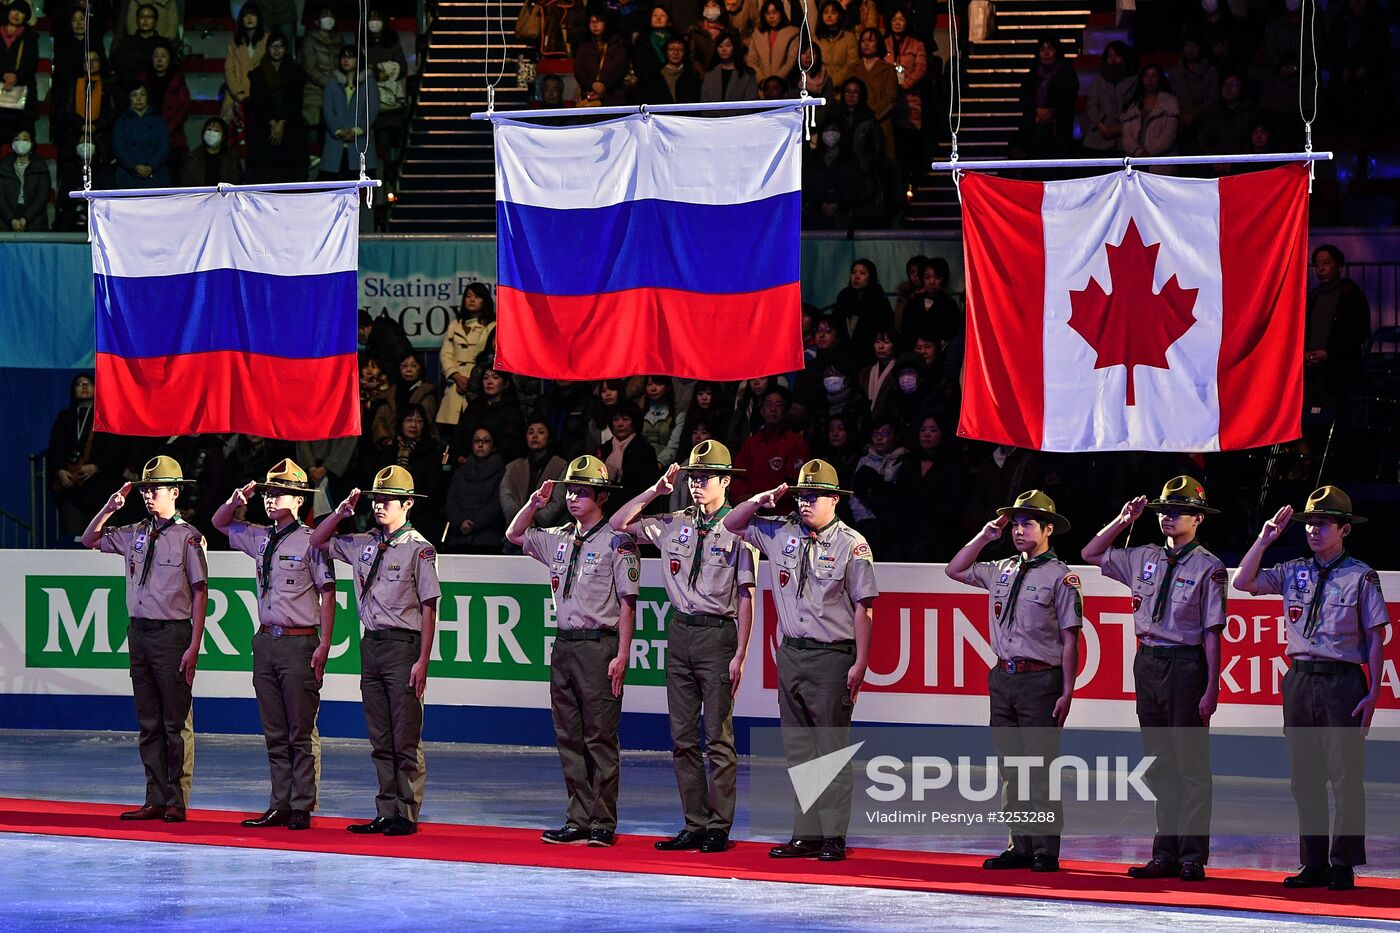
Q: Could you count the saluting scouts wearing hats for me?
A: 9